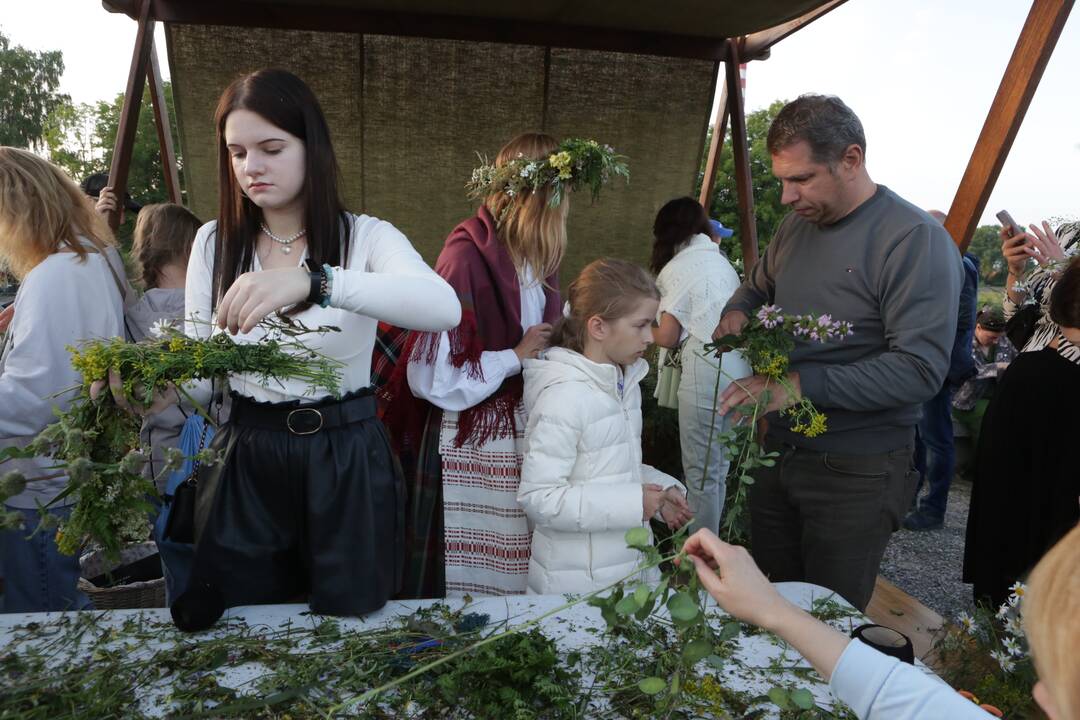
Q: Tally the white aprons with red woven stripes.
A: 1